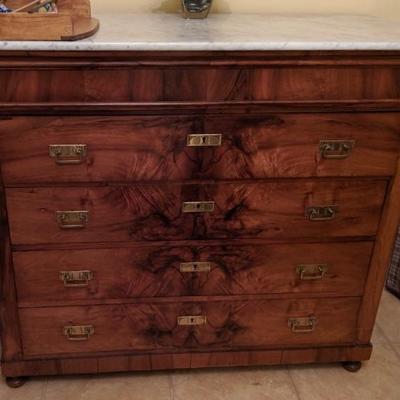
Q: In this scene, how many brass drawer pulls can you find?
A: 8